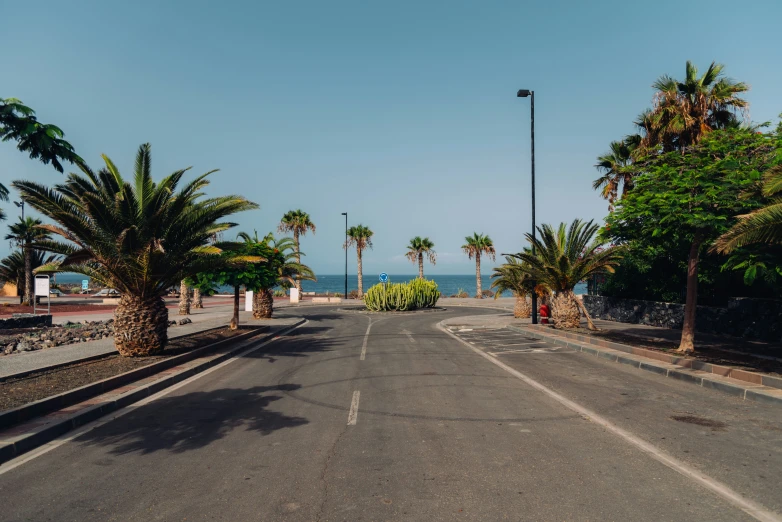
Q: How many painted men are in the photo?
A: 0